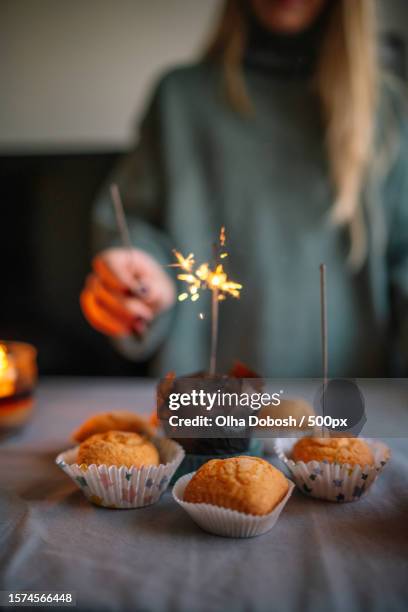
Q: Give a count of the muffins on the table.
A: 6